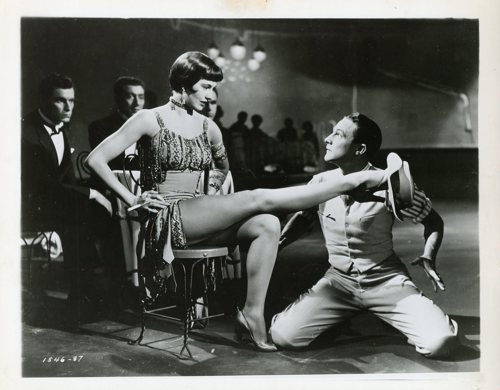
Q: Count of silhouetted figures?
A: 5